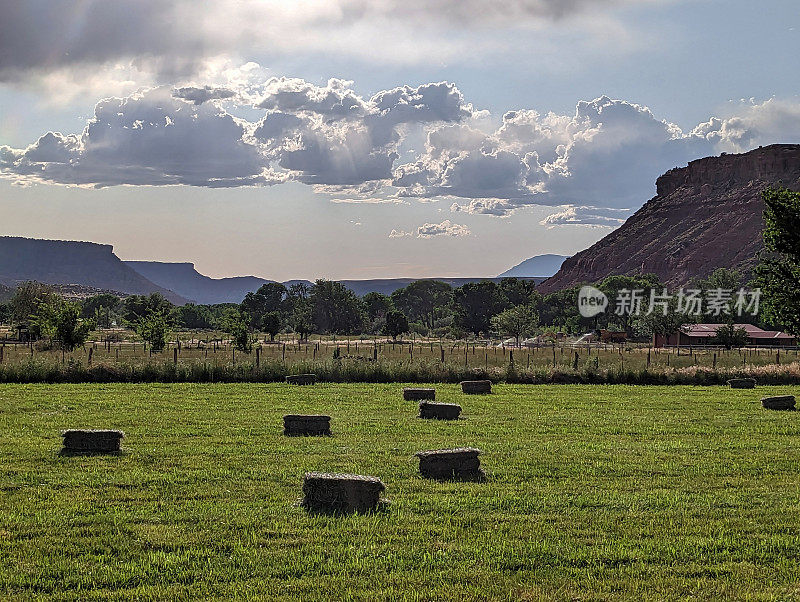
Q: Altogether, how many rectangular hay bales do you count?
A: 10